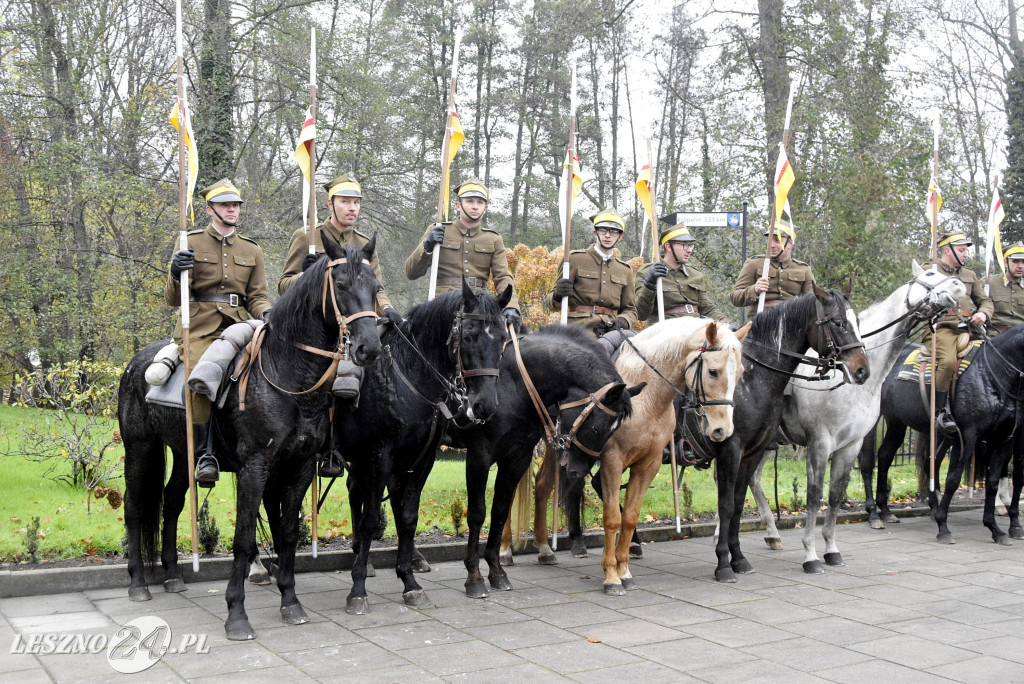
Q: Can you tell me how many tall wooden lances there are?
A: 8